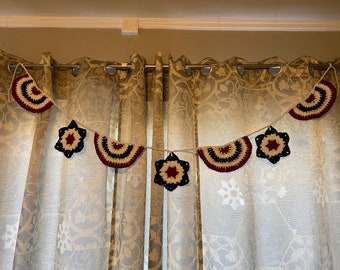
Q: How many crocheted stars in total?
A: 3